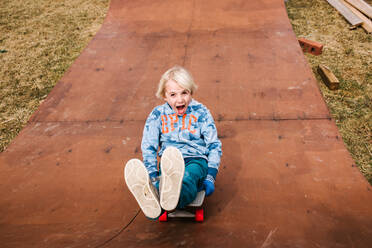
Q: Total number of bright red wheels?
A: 2